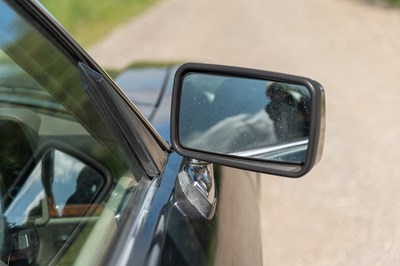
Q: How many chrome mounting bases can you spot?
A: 1